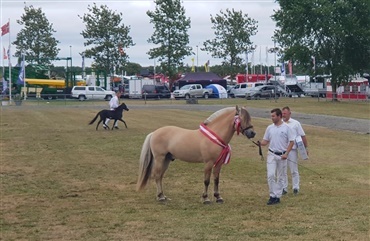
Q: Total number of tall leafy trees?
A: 5